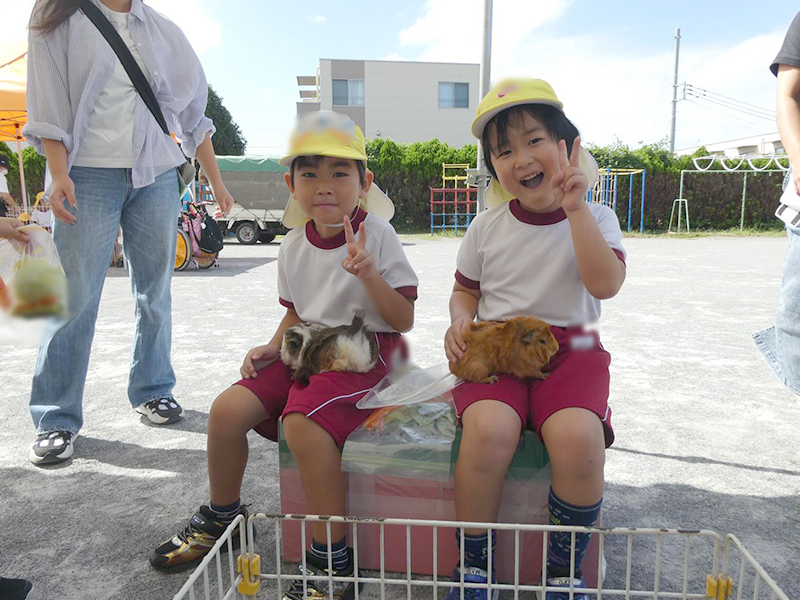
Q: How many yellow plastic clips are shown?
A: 2